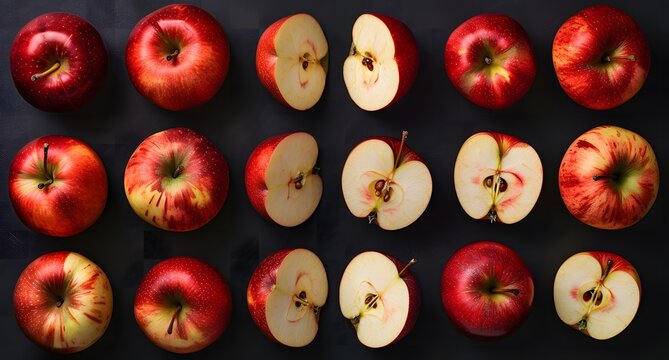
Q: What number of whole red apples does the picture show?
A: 10